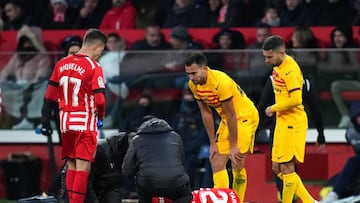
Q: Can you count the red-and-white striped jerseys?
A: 2